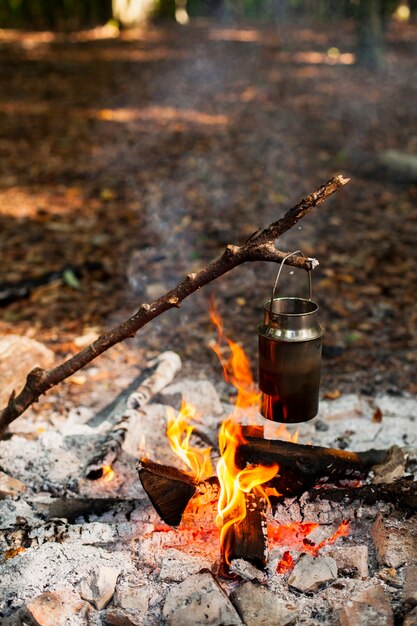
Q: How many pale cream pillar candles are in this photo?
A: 0